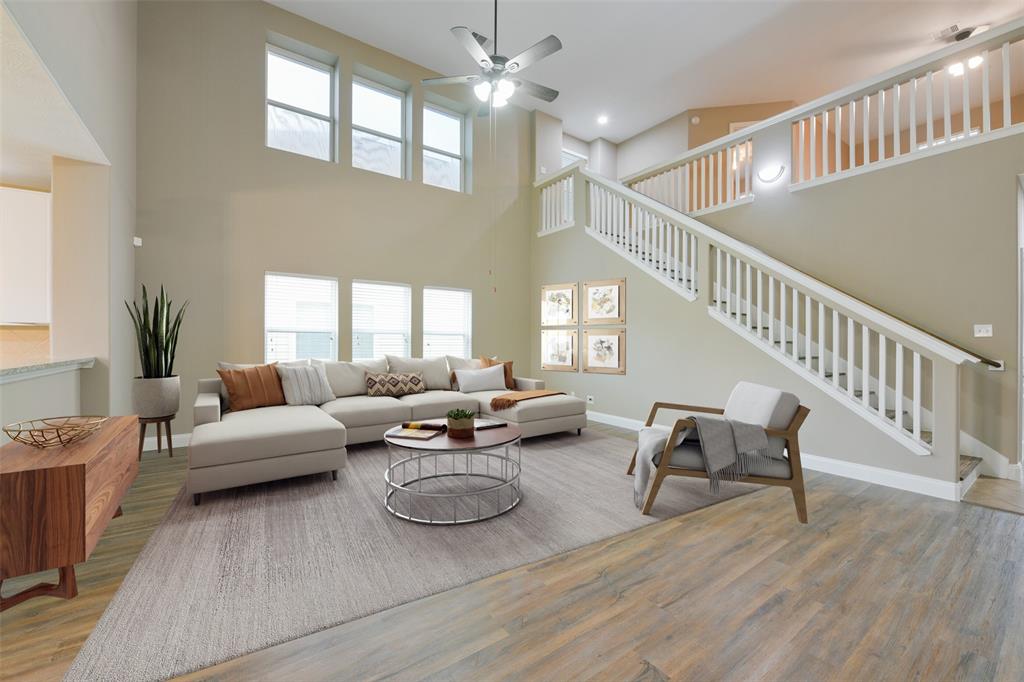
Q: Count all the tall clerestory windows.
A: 3